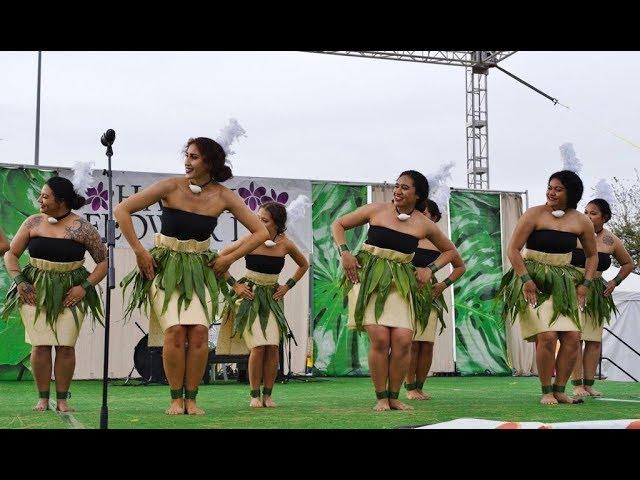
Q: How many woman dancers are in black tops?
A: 7